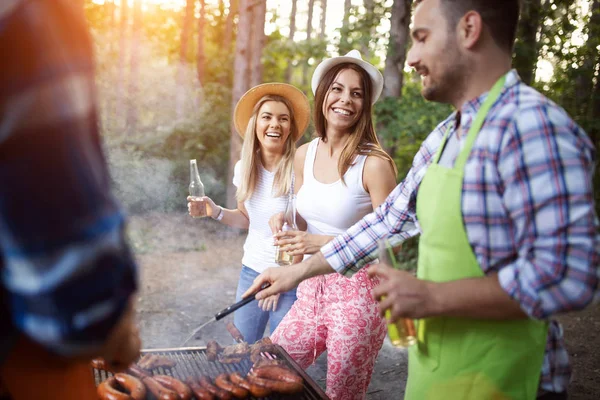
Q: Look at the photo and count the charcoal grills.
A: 1